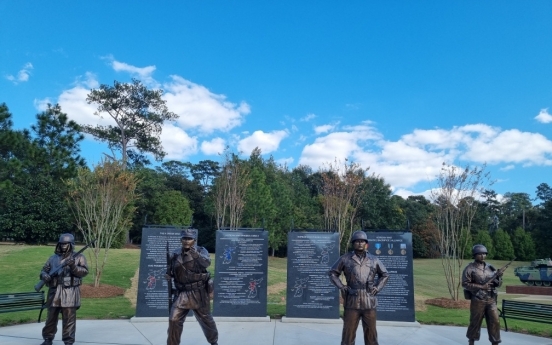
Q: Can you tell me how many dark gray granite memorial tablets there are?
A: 4